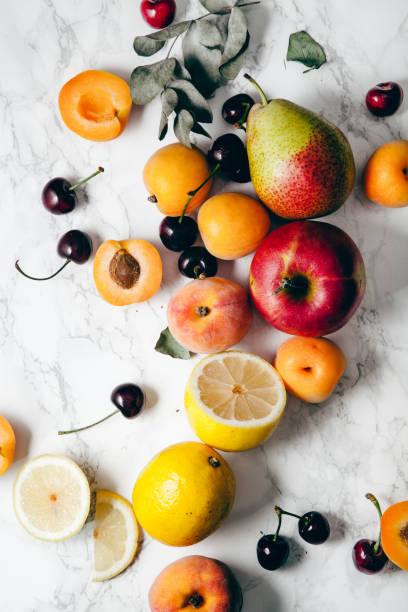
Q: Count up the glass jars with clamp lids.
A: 0